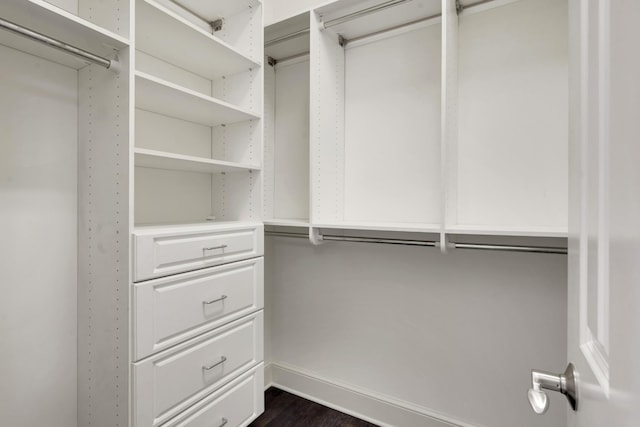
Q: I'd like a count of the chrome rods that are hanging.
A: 6